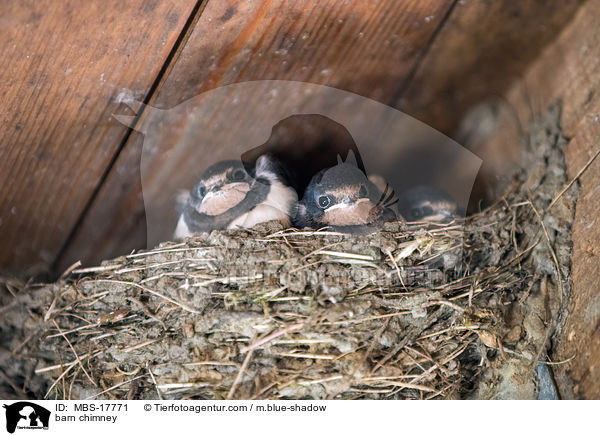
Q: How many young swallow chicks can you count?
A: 3